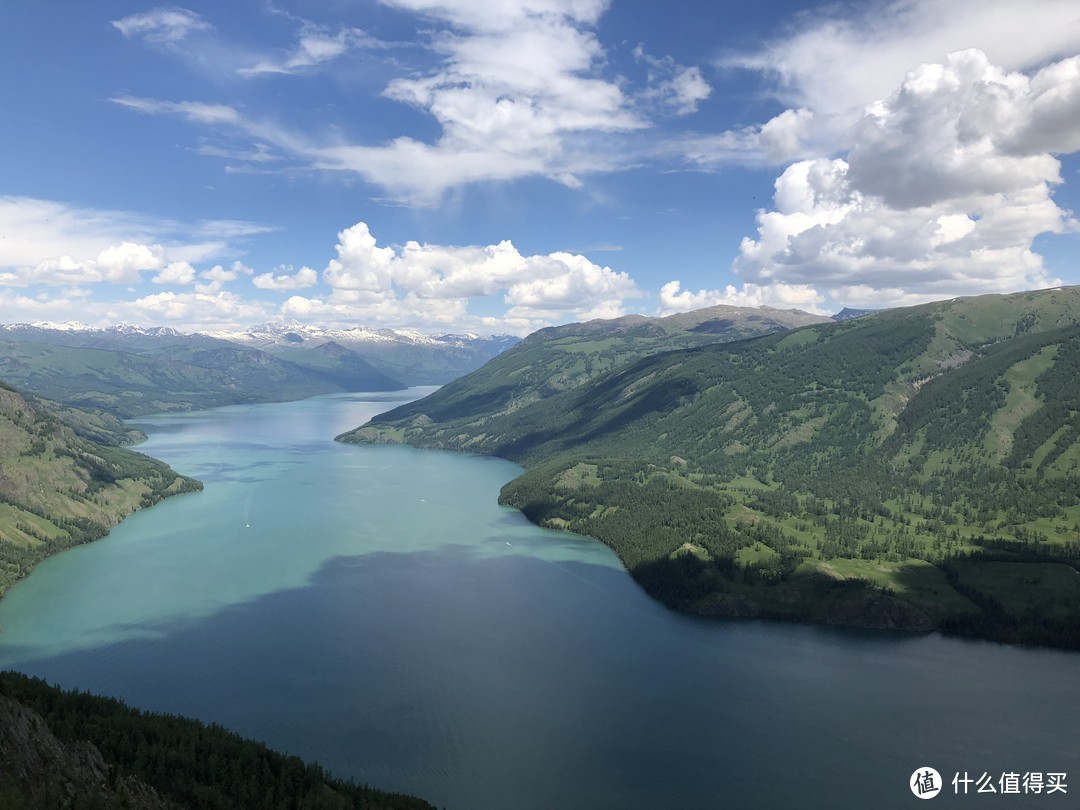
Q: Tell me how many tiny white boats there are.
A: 3